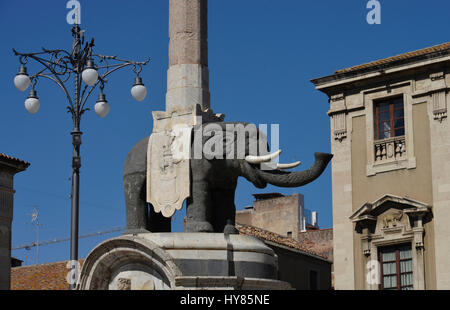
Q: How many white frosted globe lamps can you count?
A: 5